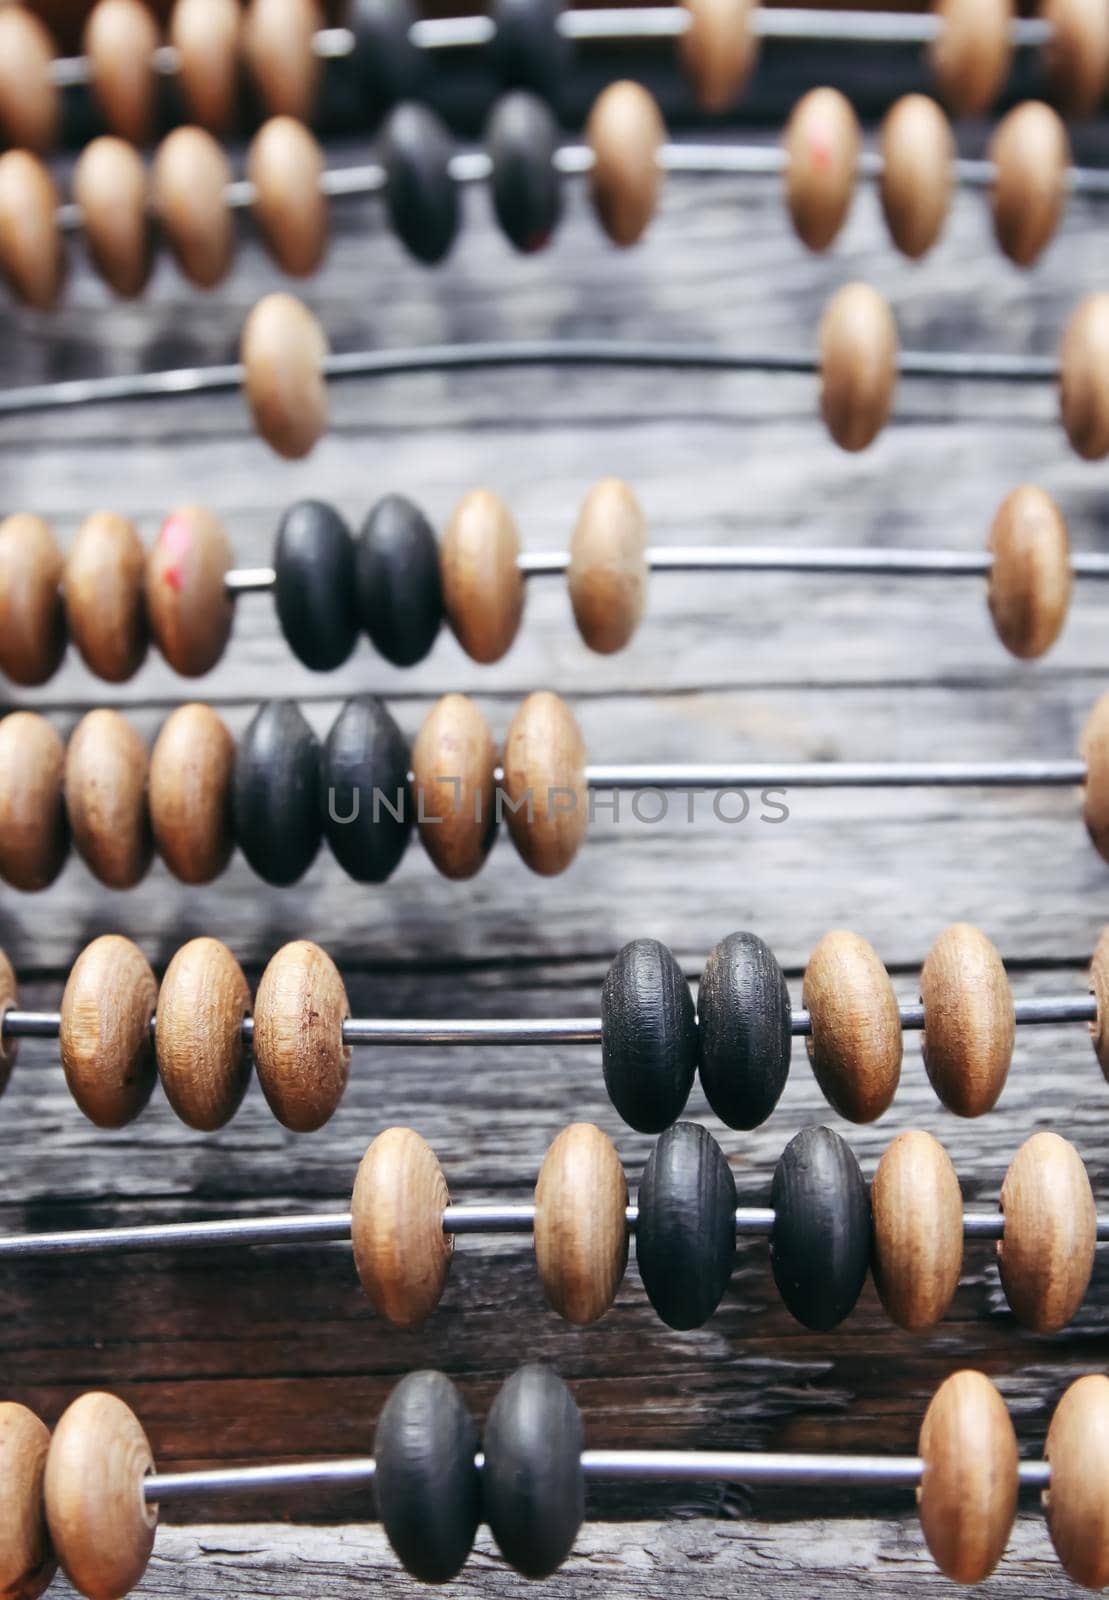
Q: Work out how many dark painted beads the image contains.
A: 14